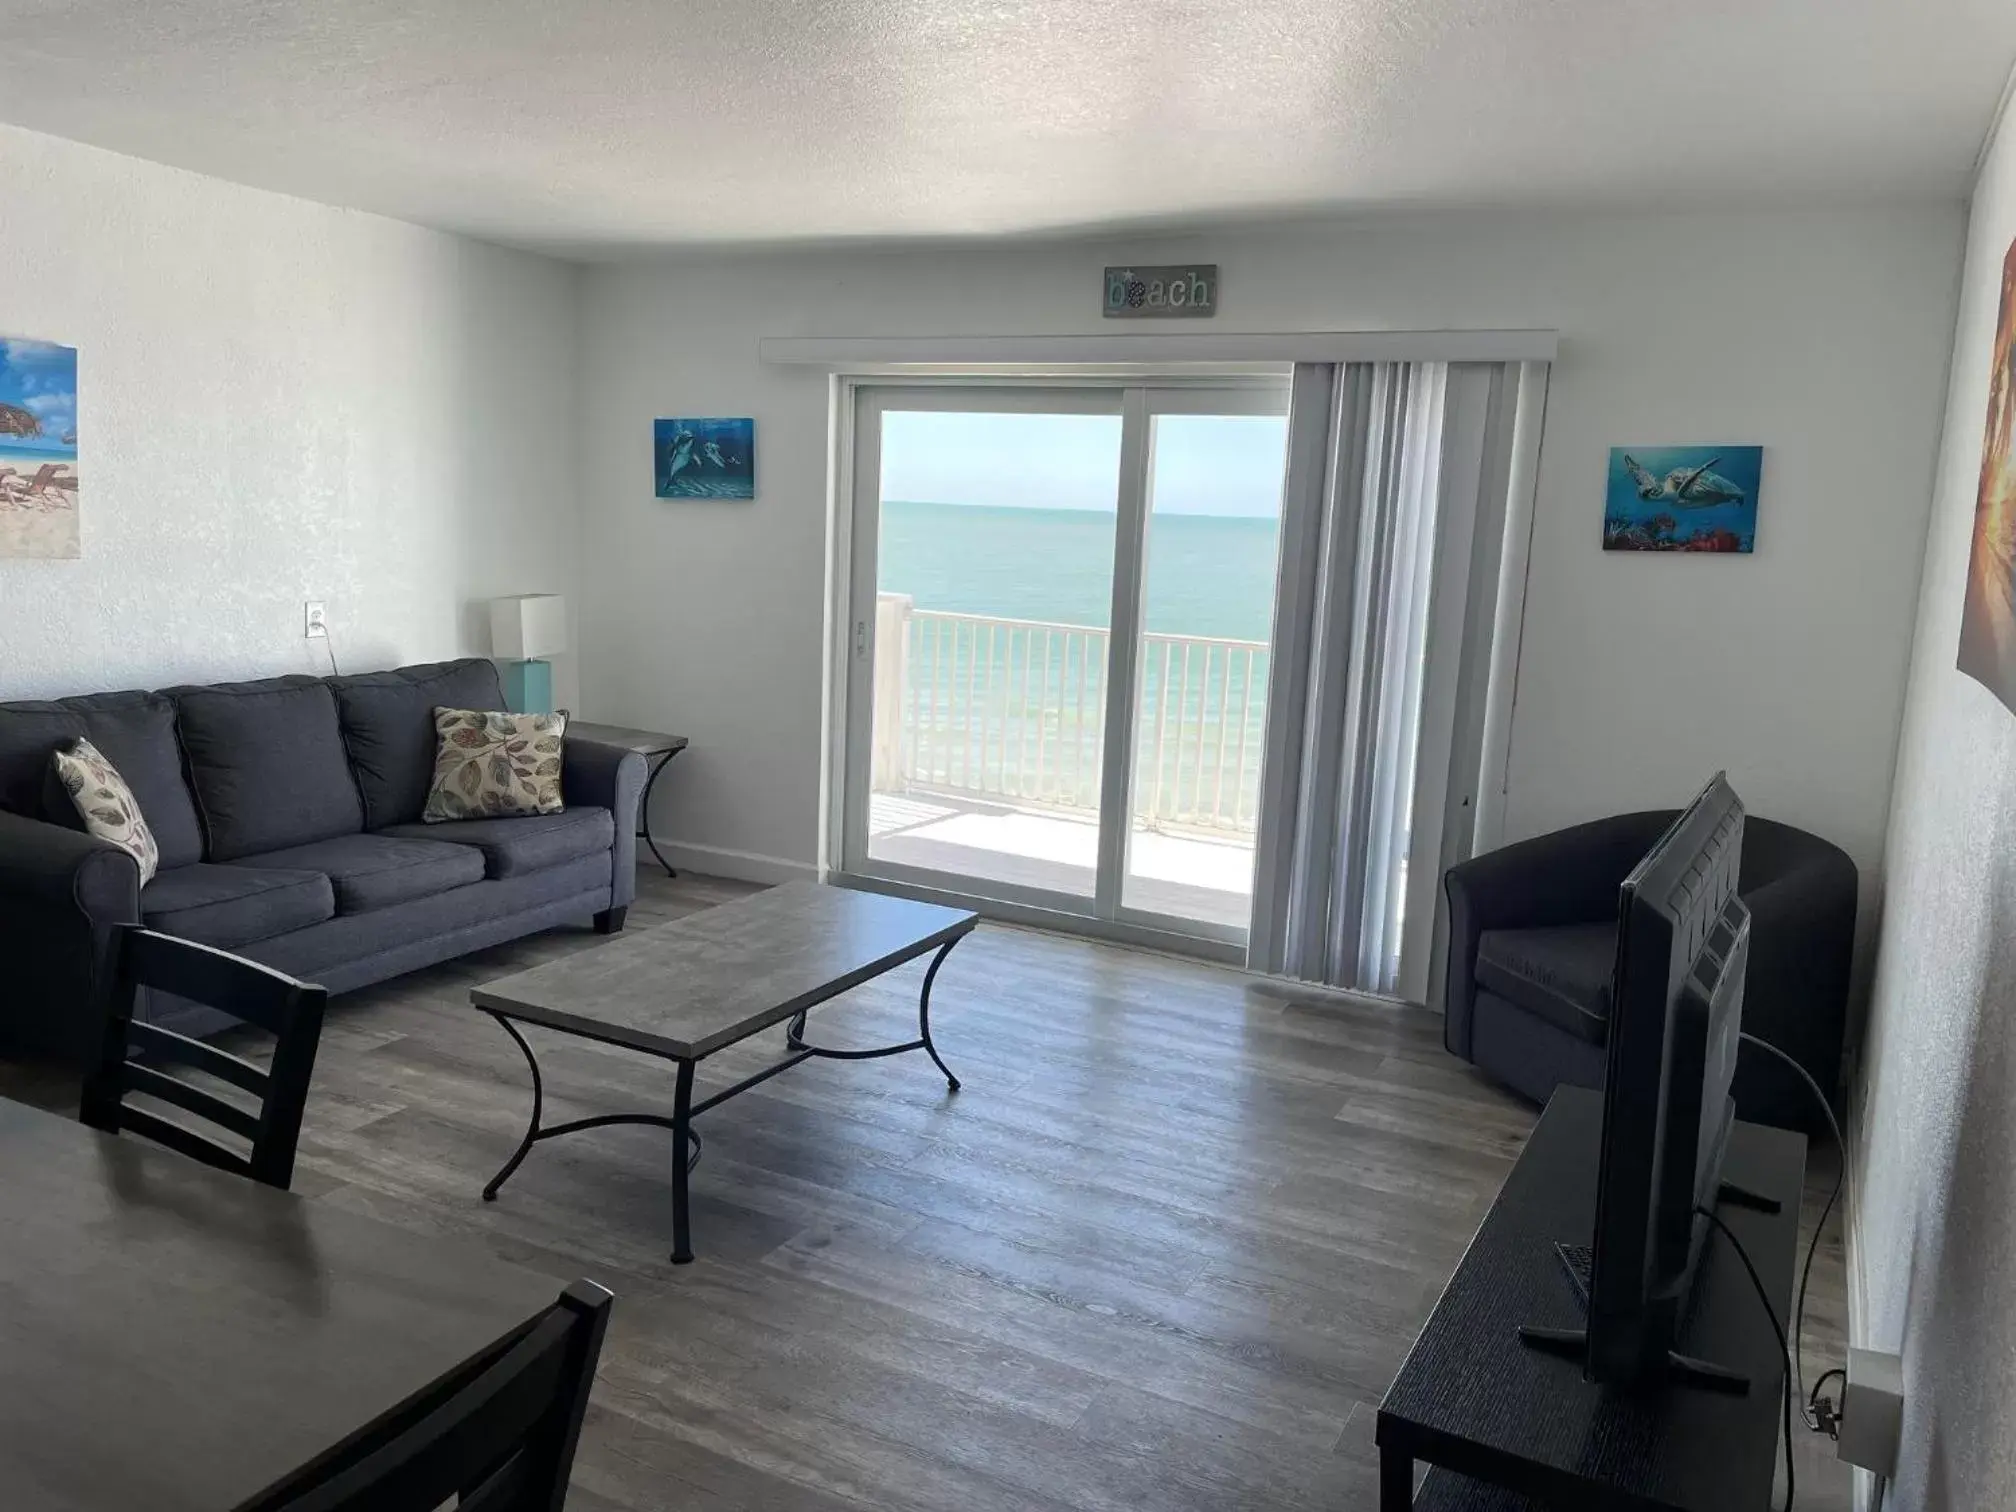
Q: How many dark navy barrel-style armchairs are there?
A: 1